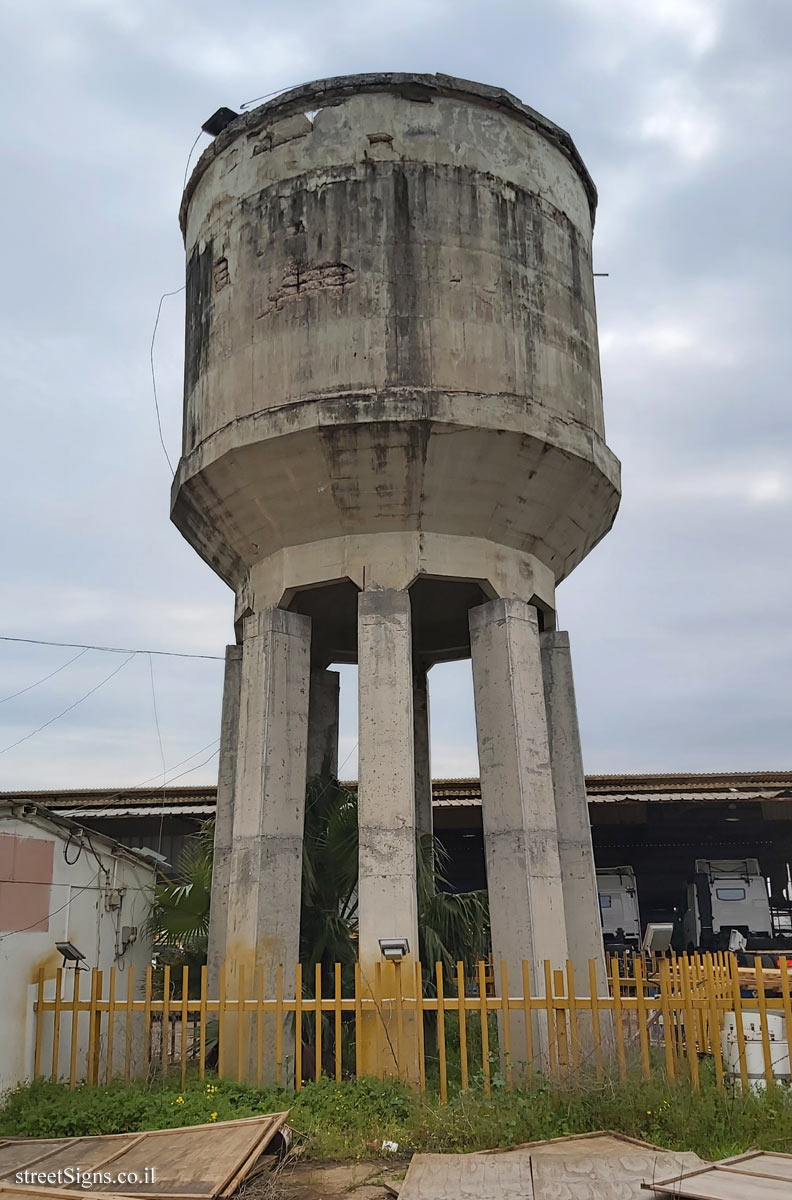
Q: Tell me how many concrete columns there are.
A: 7